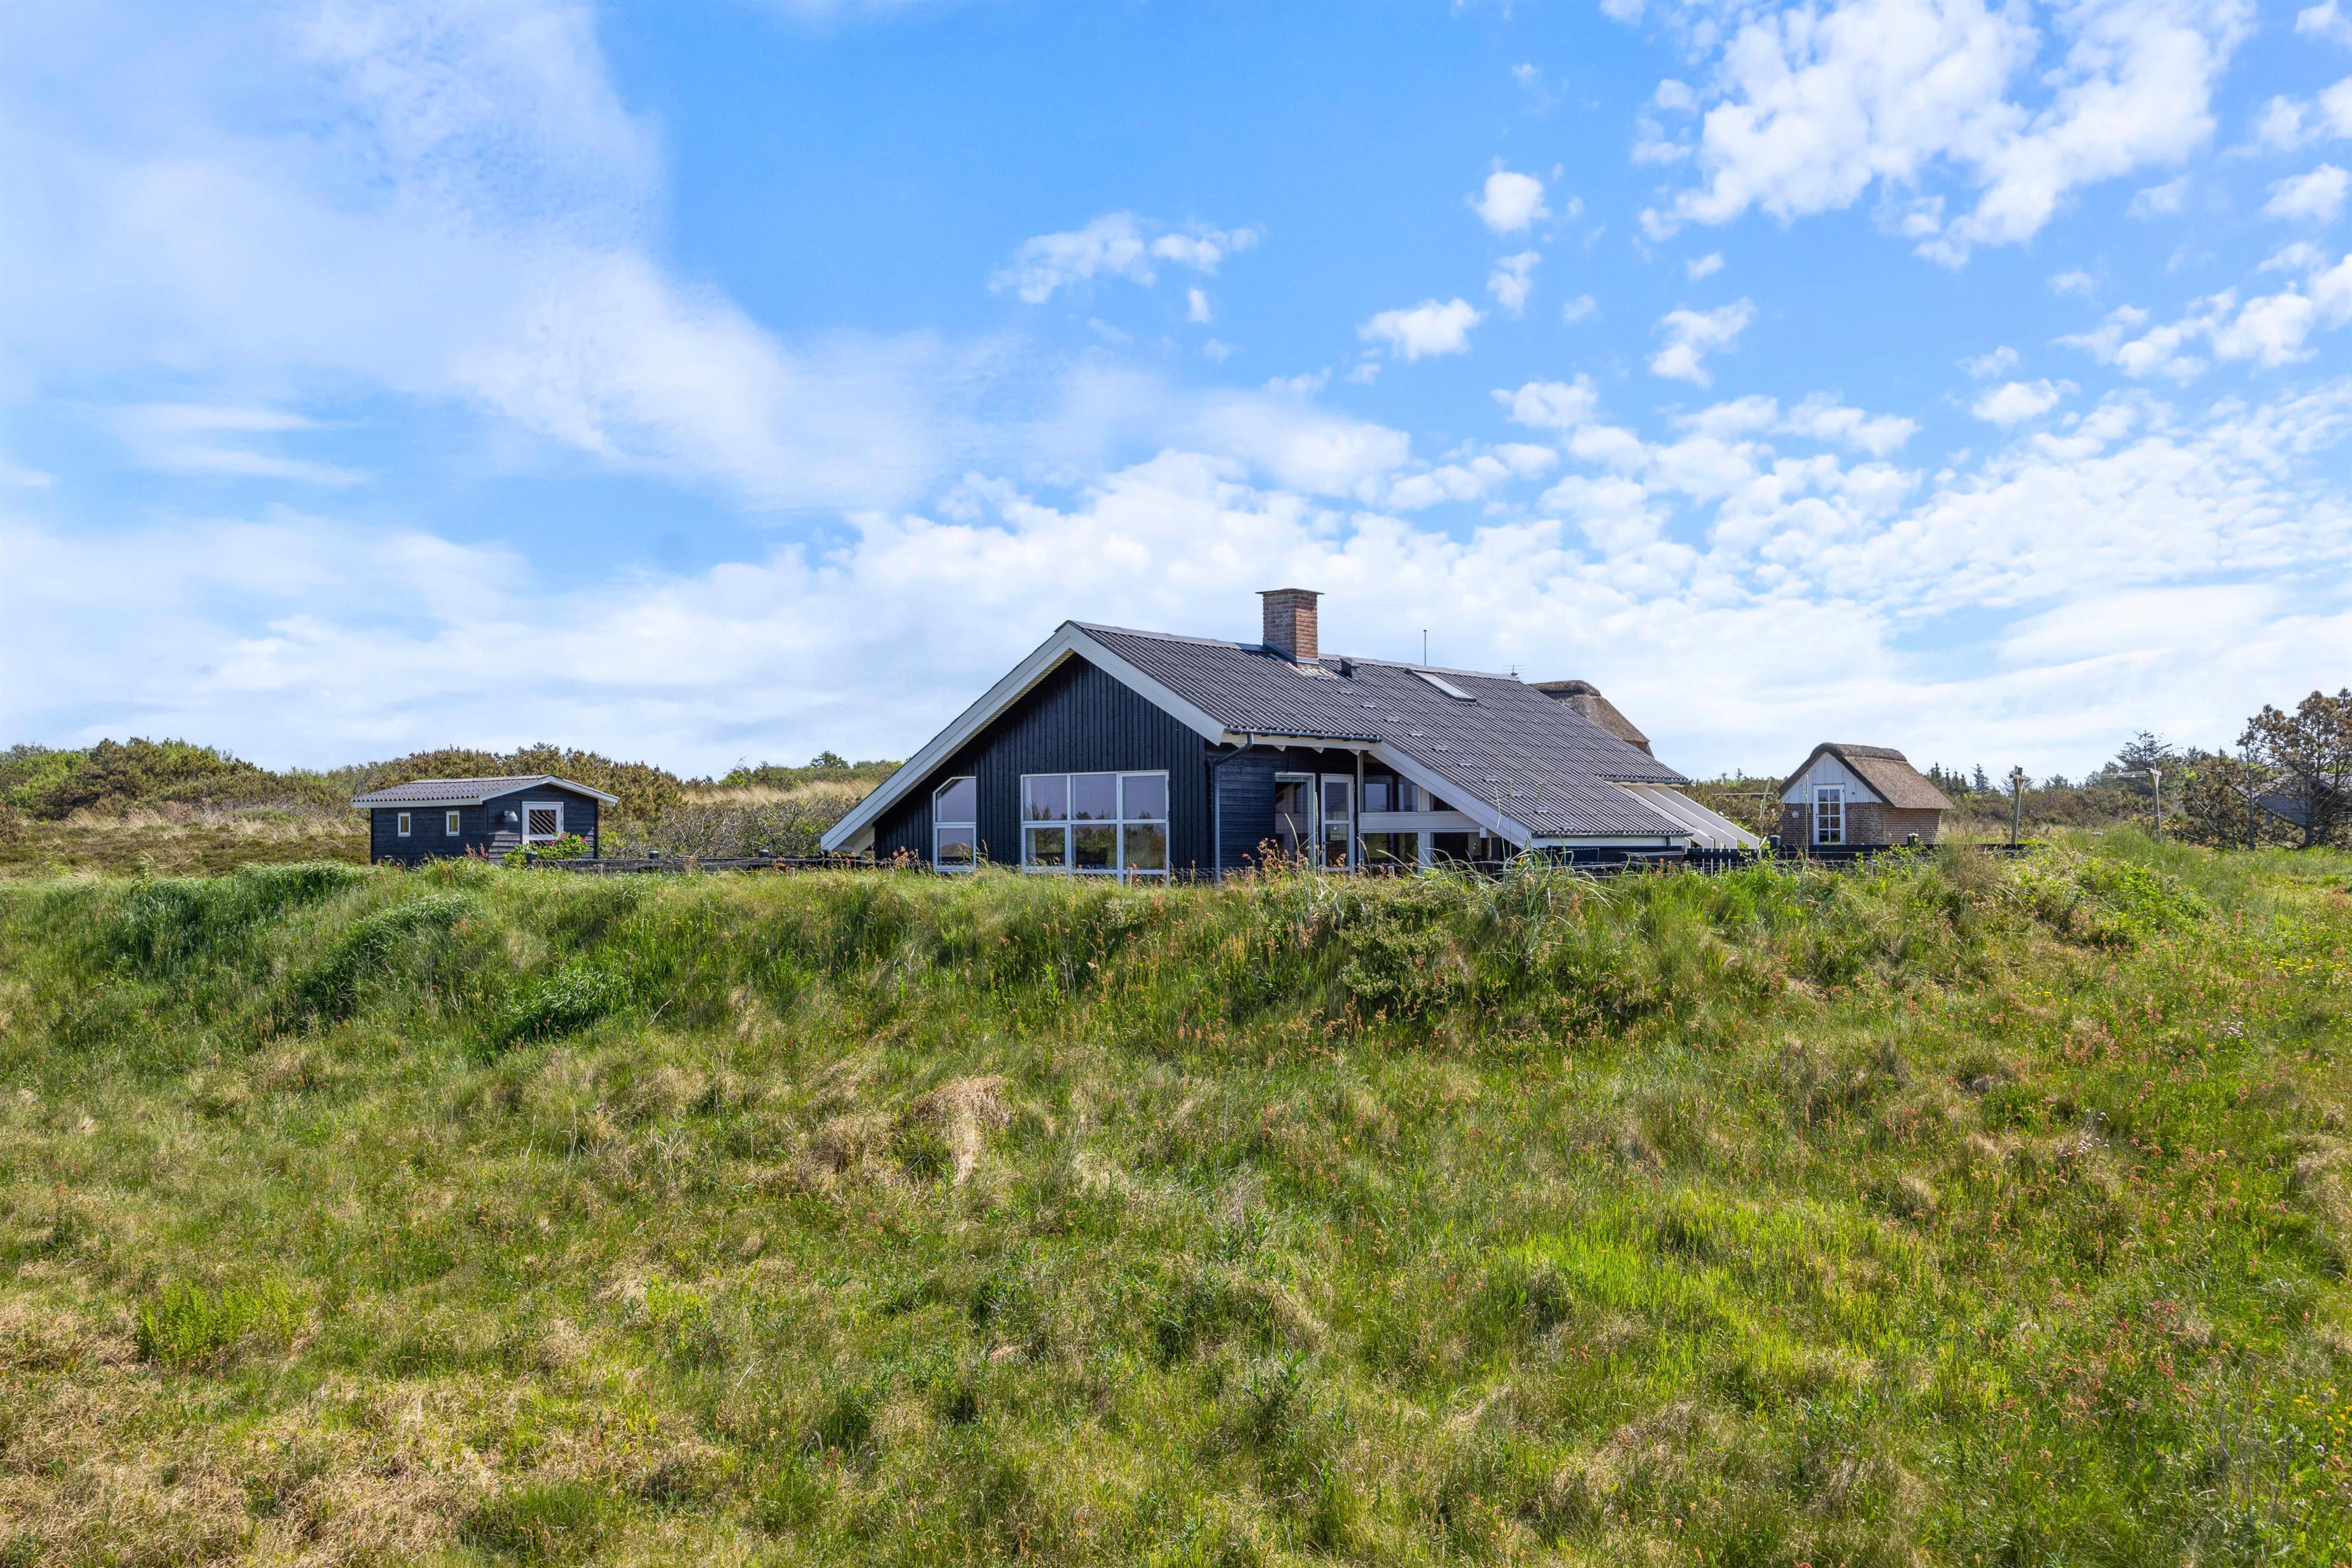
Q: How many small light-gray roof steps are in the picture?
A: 11